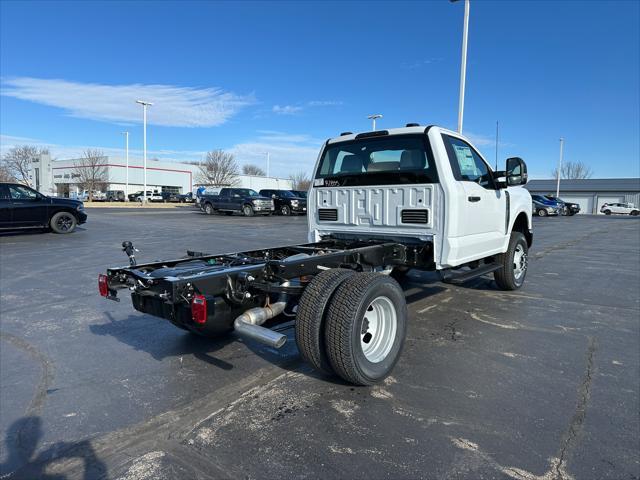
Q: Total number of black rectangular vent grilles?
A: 2